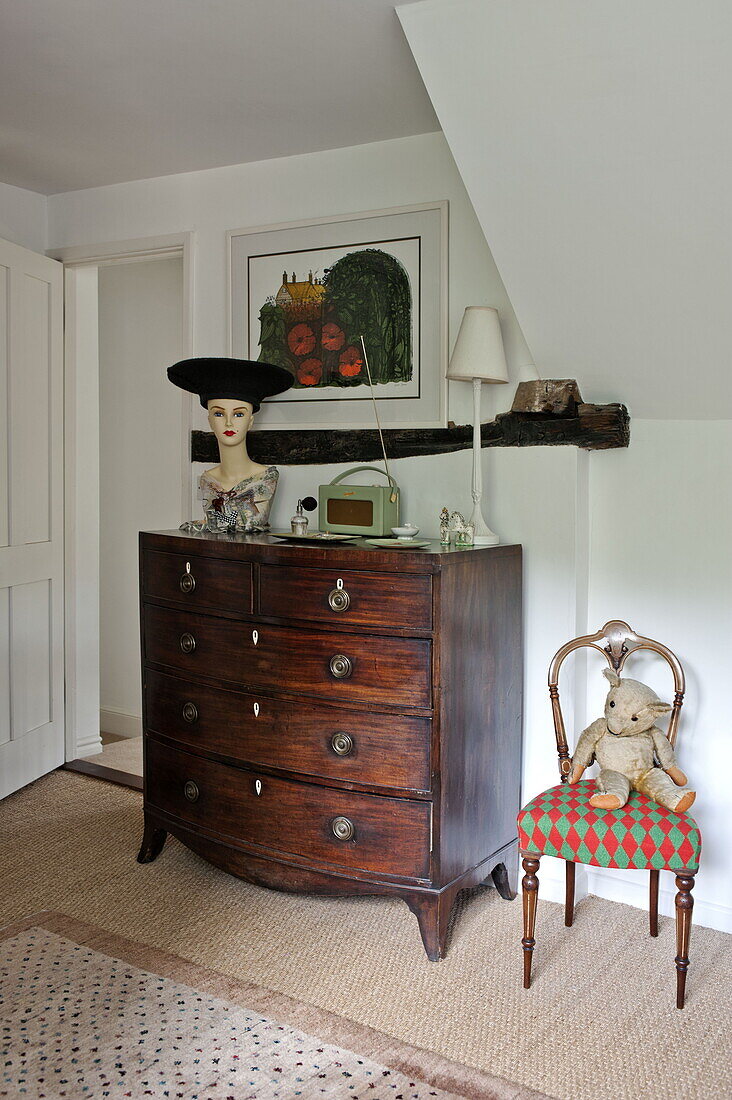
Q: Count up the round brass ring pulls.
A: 8